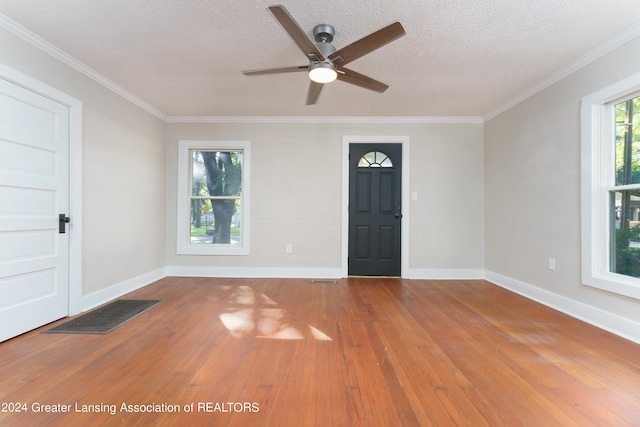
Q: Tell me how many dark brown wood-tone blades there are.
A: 5